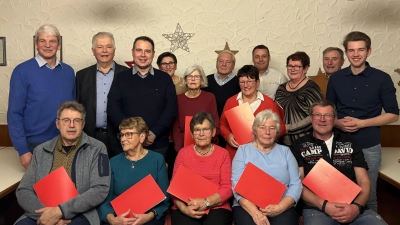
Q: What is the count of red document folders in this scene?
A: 7